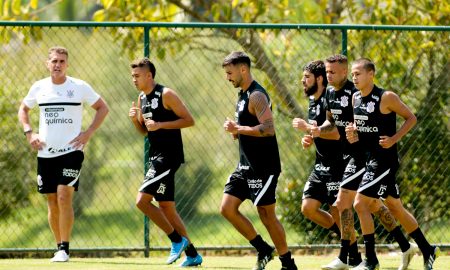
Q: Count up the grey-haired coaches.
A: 1